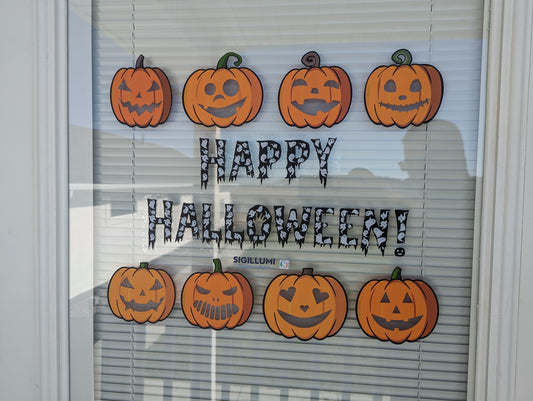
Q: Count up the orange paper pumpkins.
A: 8